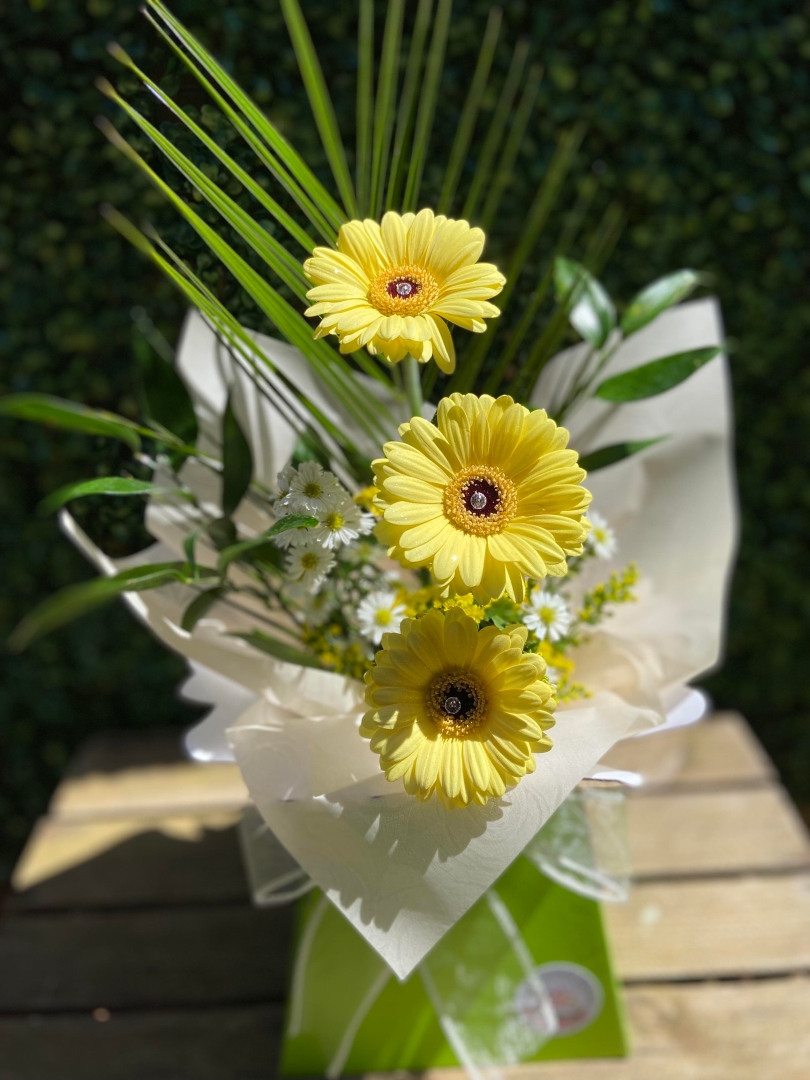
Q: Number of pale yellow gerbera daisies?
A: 3